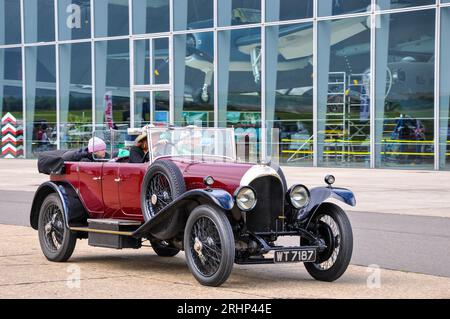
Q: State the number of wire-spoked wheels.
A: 4